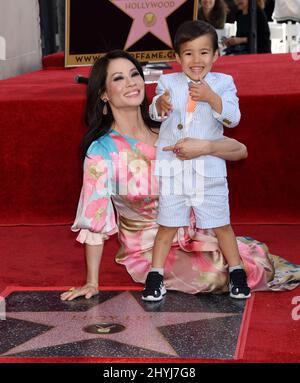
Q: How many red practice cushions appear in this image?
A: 0